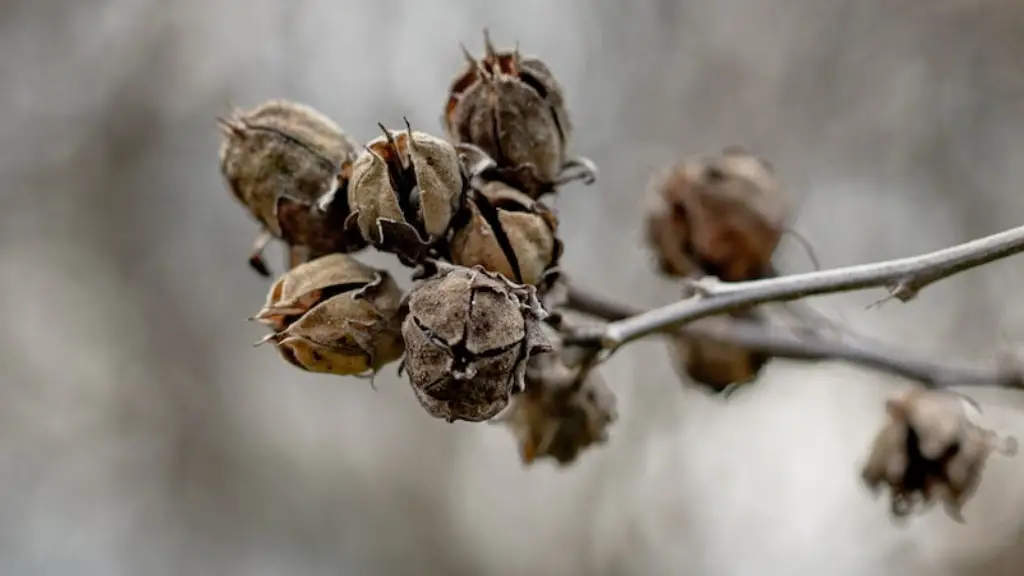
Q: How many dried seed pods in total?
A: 10